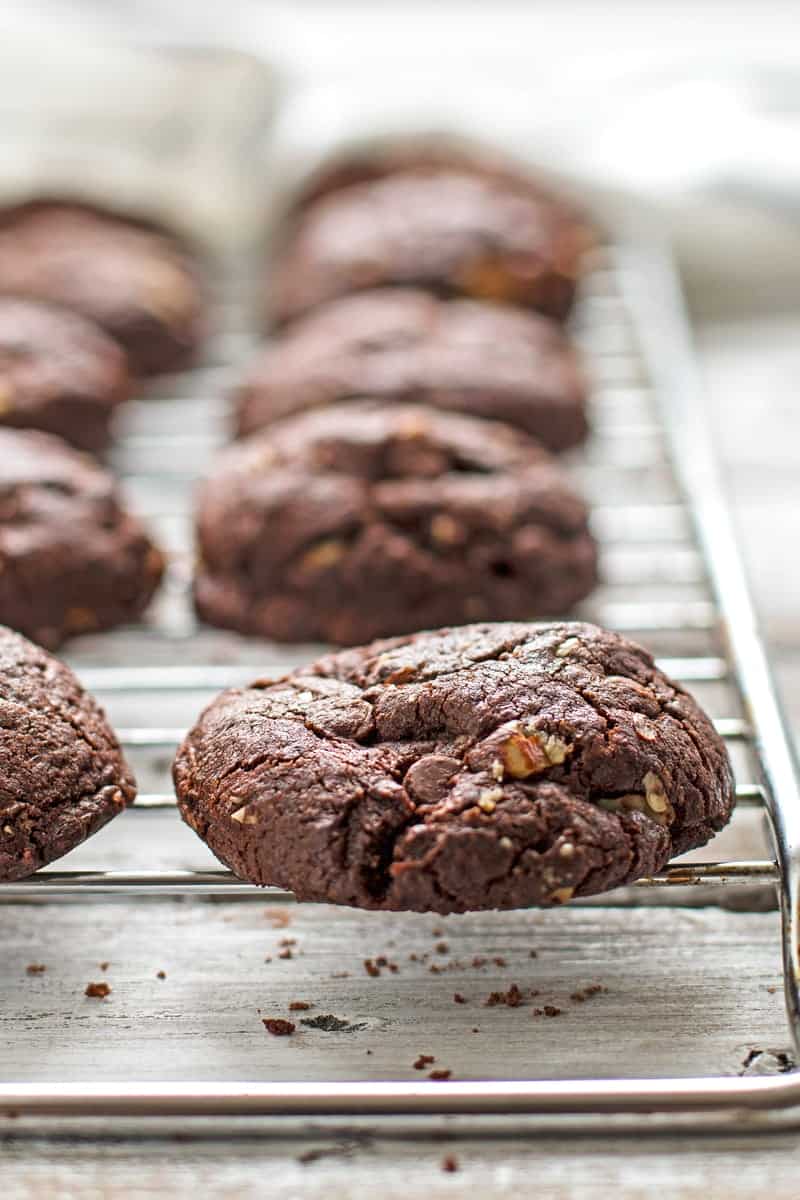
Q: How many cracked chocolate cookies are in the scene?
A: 9